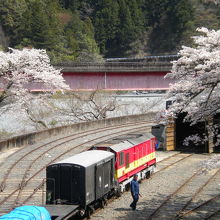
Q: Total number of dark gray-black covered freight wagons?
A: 1